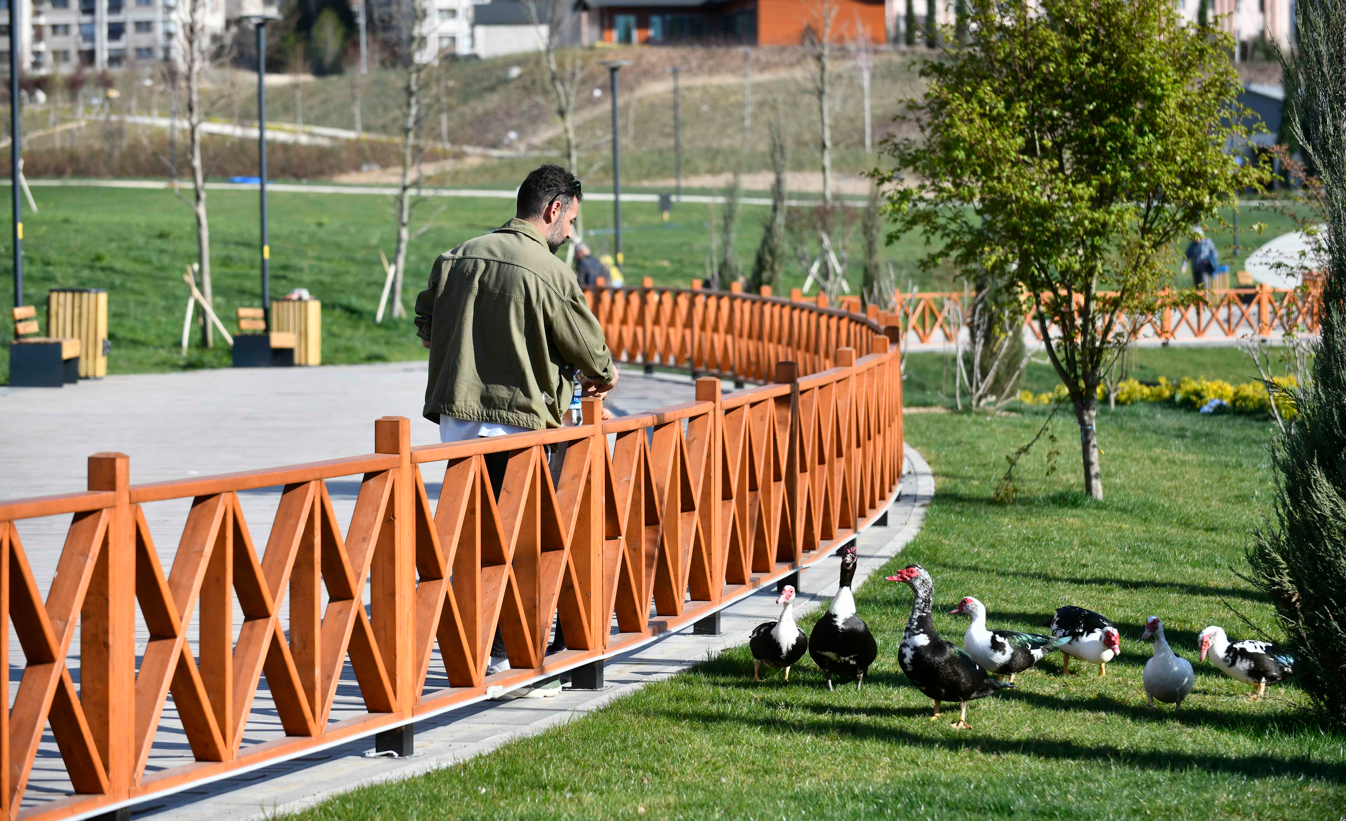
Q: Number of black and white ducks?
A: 6